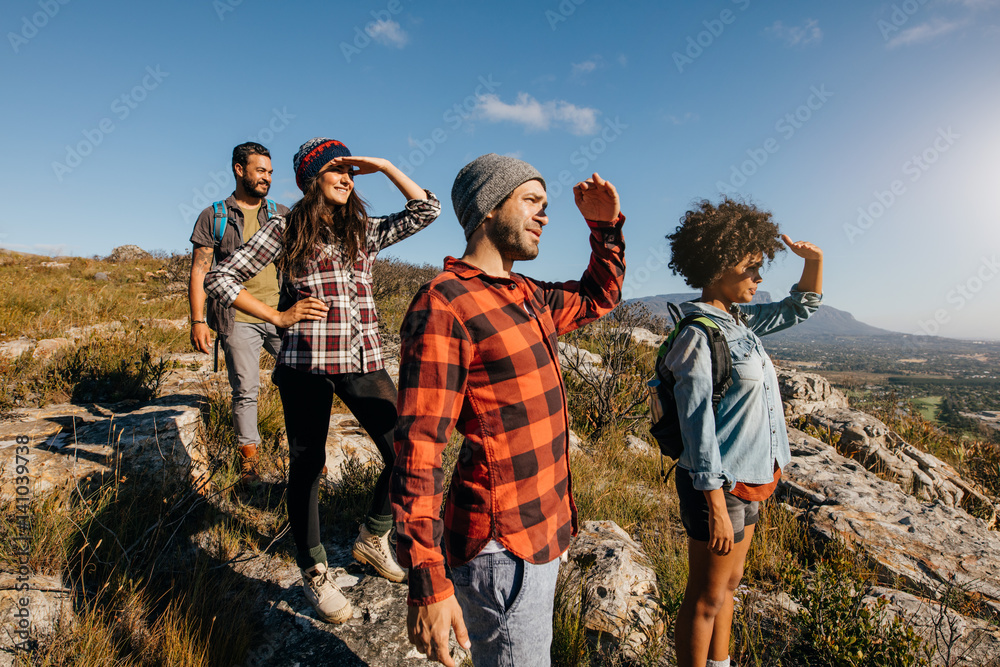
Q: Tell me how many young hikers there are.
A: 4